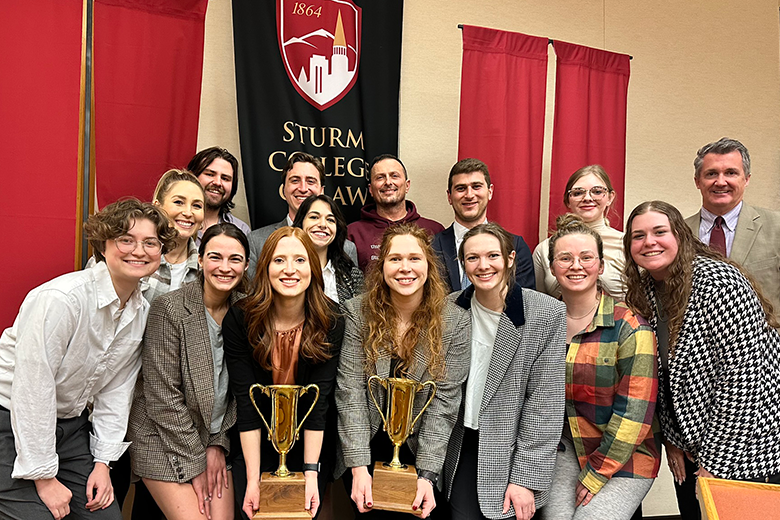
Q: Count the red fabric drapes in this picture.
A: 4